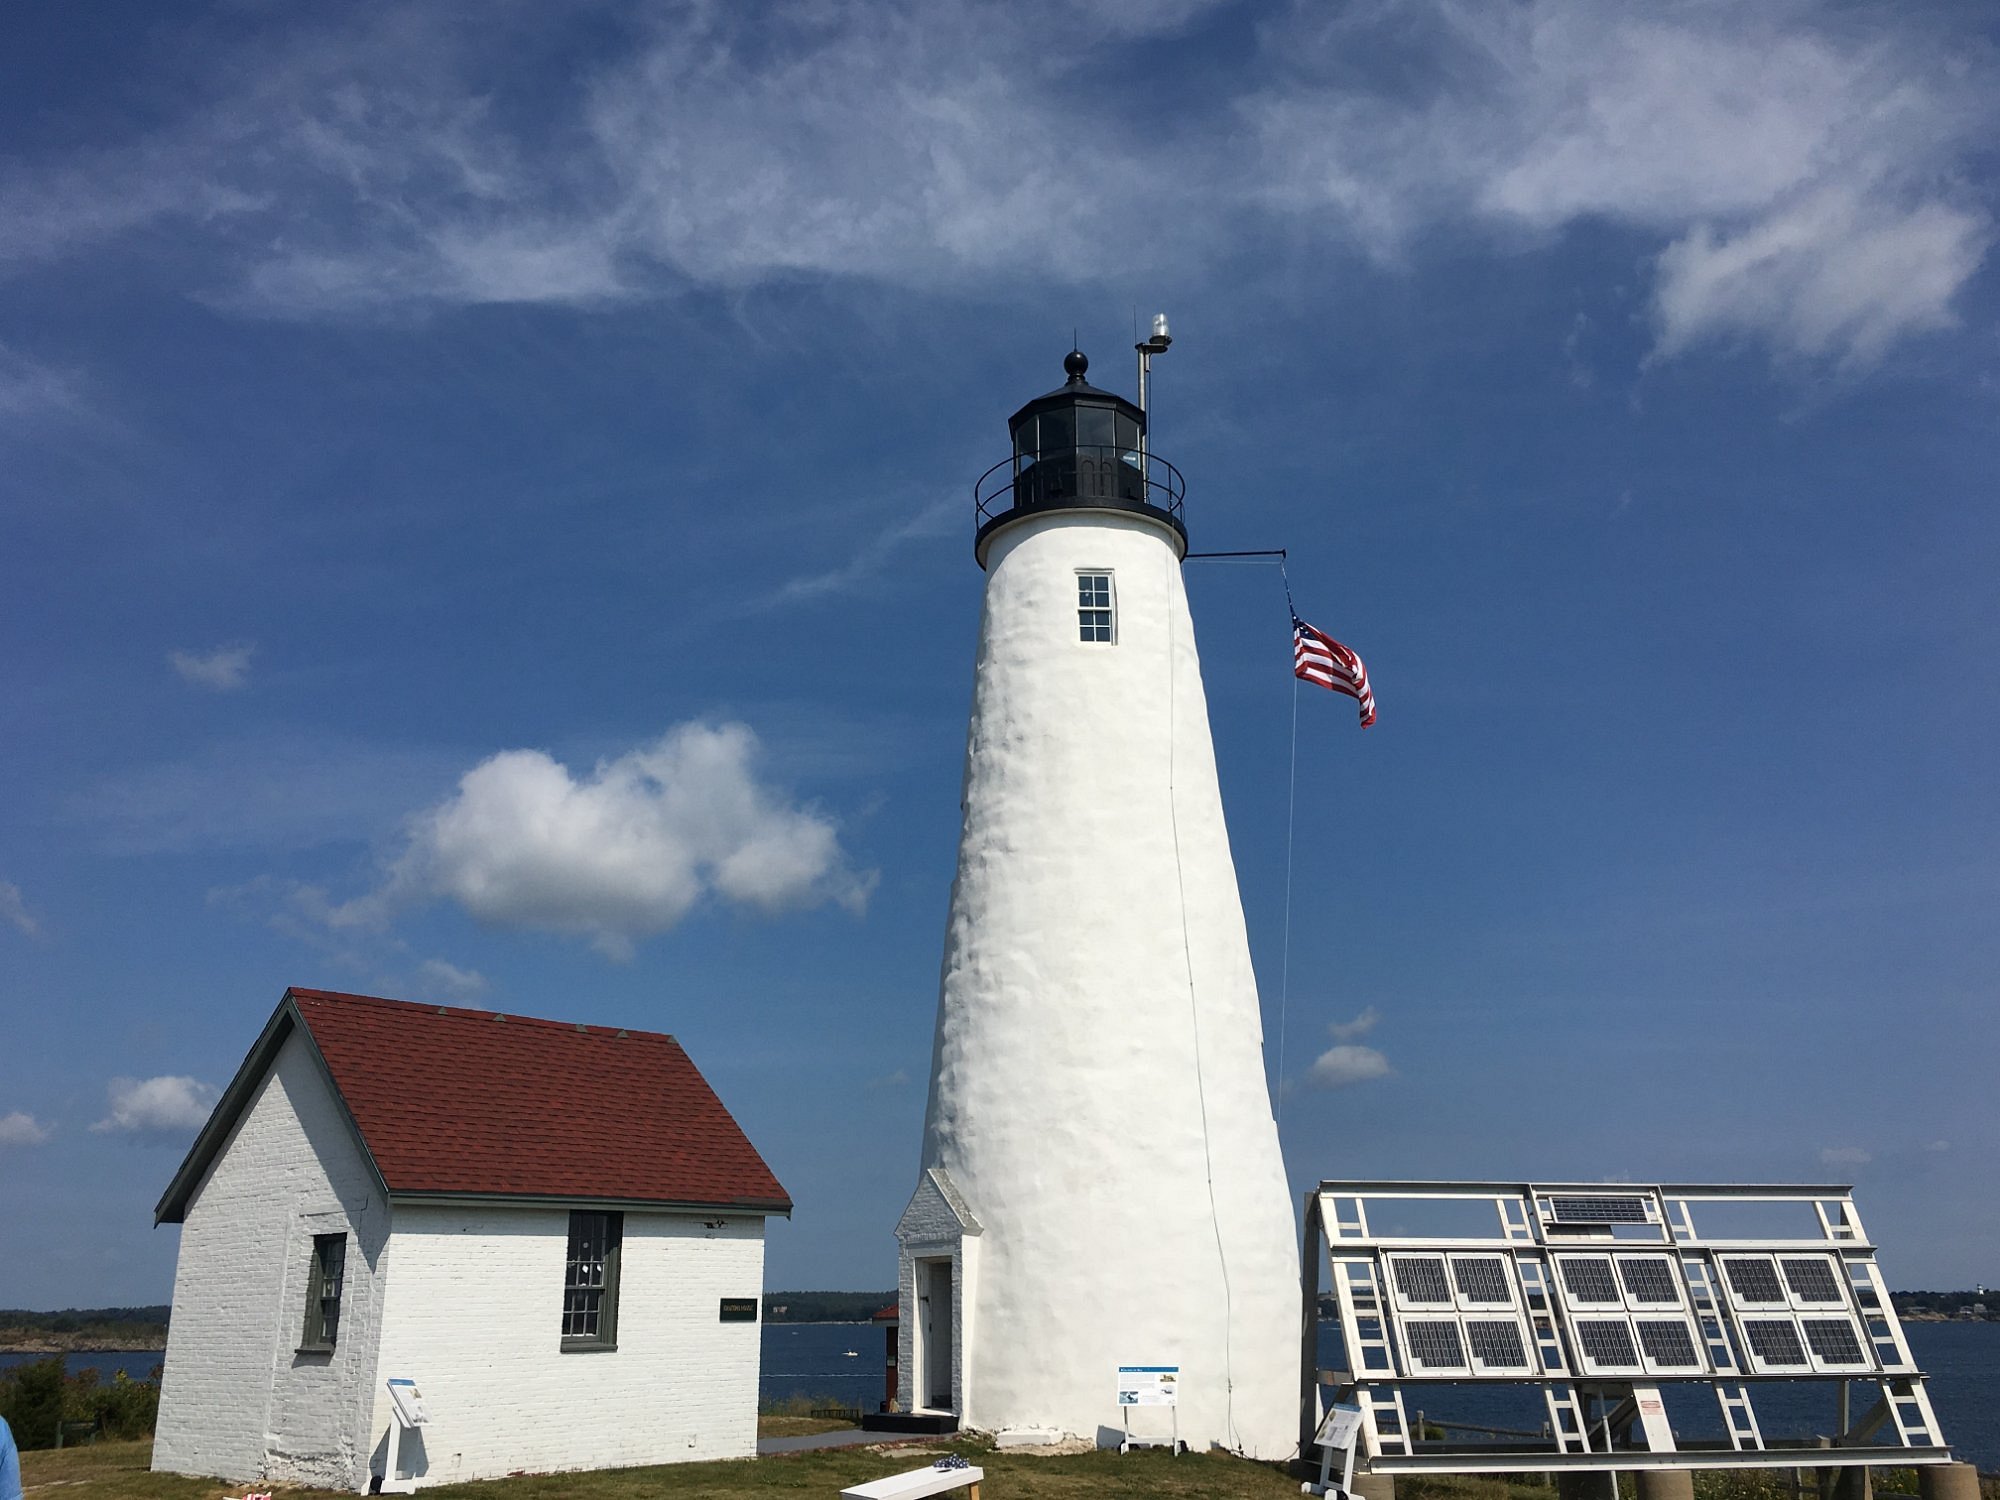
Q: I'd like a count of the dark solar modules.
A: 13